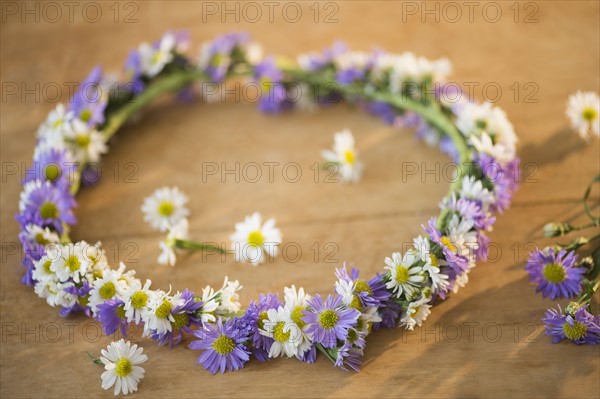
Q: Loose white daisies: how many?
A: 6